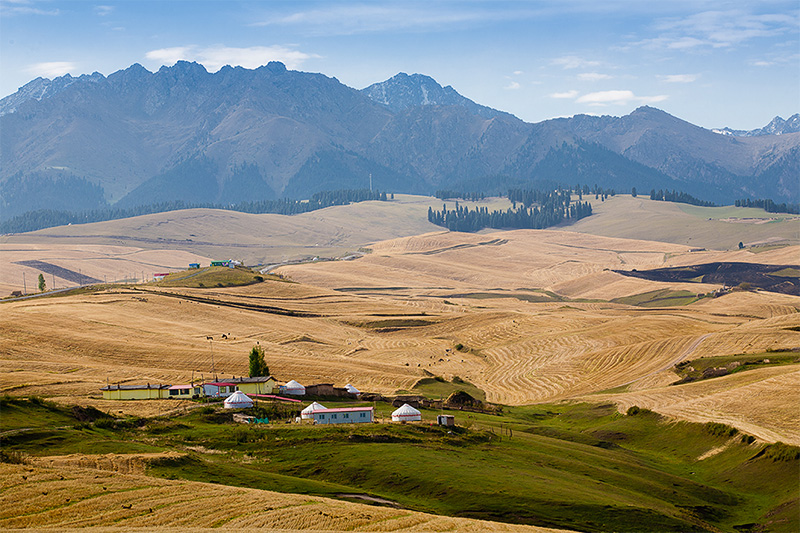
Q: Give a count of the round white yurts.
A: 5